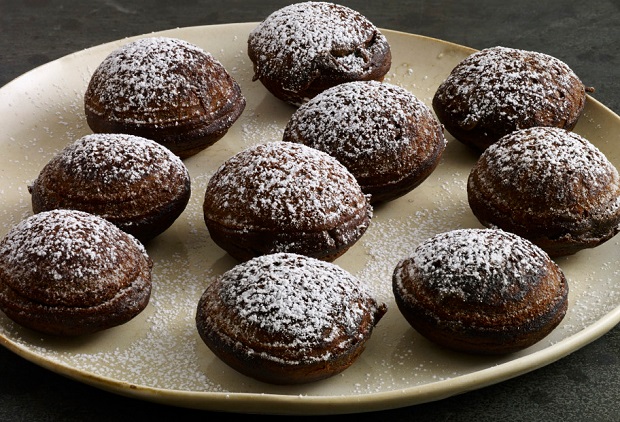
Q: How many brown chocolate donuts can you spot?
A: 10